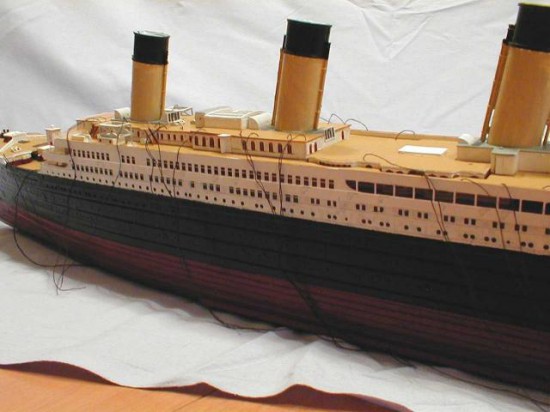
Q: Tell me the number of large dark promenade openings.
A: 11